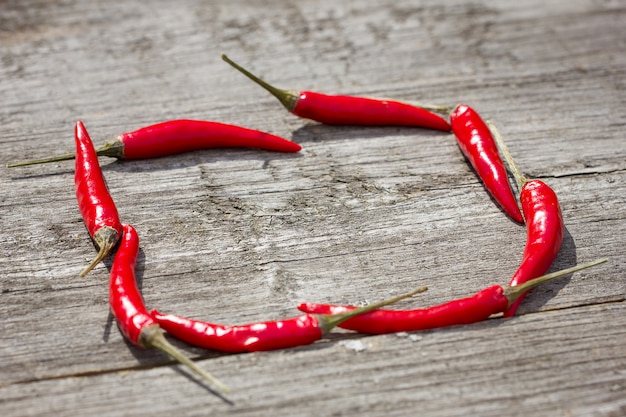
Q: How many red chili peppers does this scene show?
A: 8